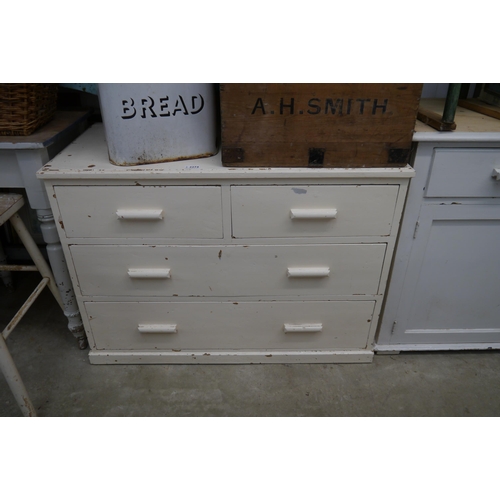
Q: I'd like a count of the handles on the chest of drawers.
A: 6